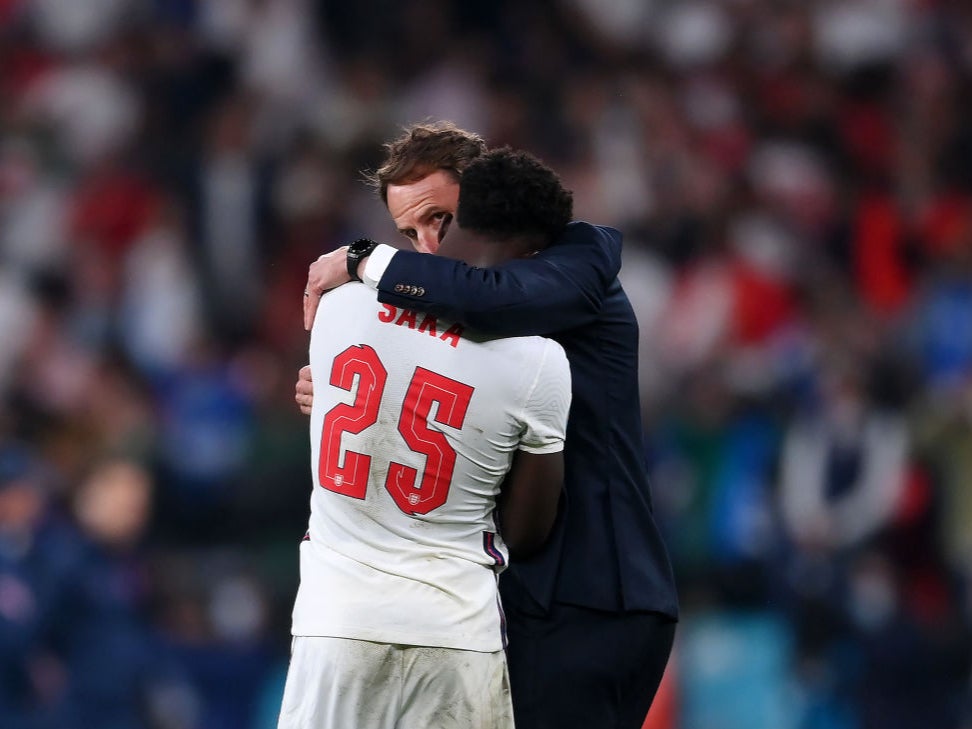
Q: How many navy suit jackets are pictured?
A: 1